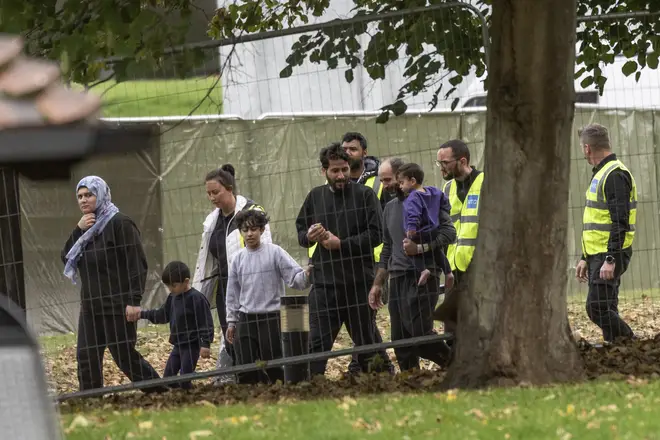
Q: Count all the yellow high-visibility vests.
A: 3